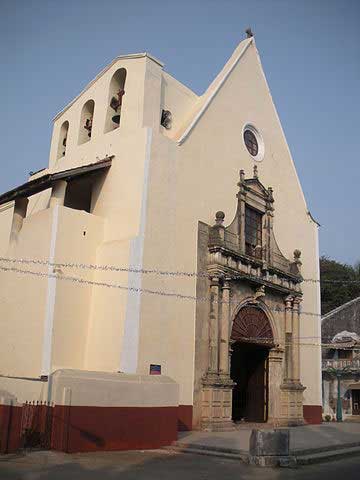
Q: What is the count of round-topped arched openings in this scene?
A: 4